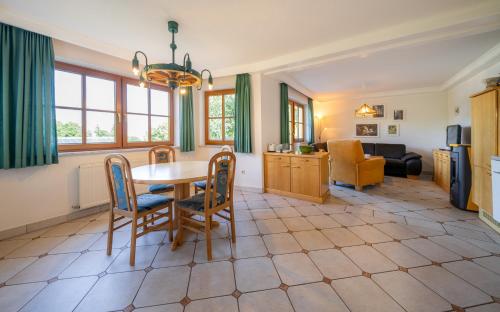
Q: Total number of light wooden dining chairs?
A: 4